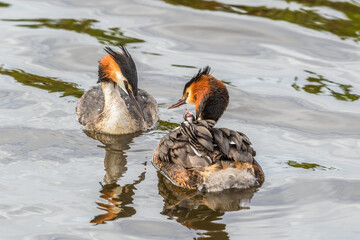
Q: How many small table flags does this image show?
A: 0